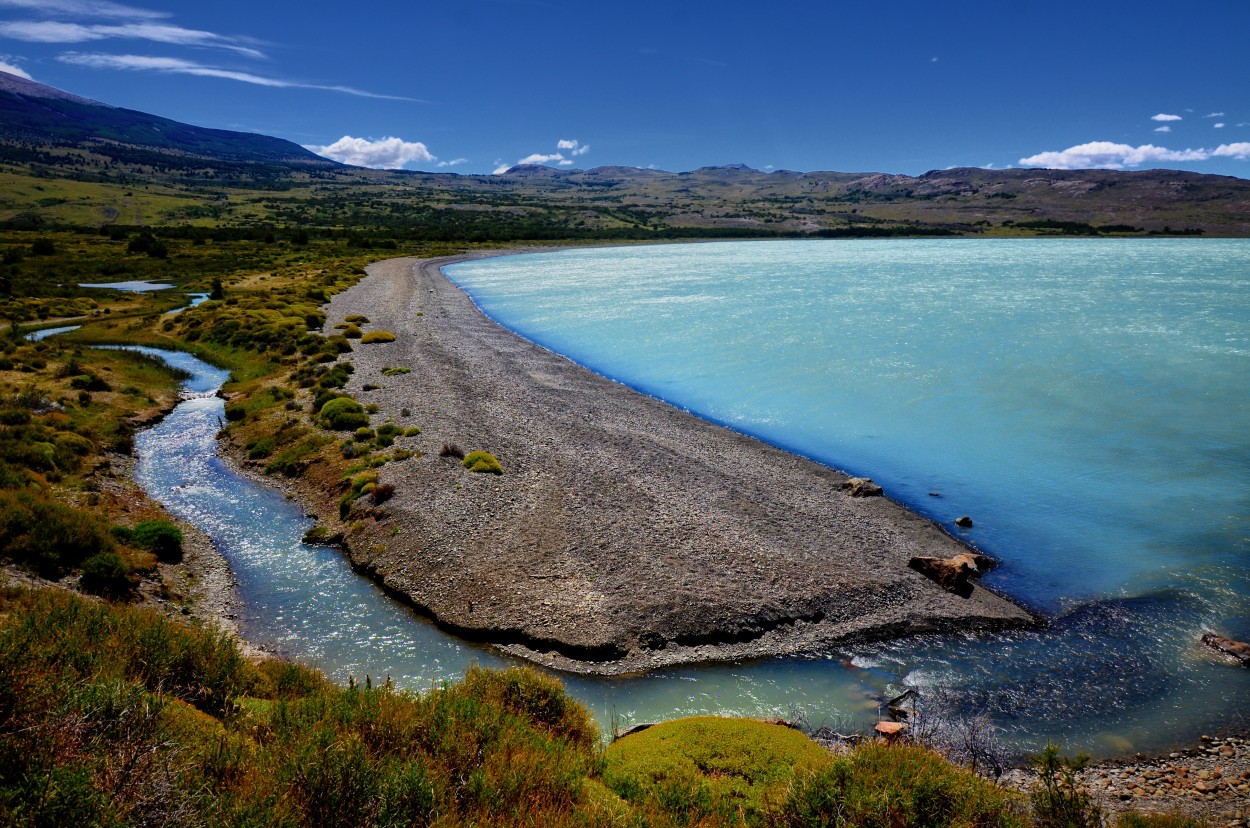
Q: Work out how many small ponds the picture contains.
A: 1